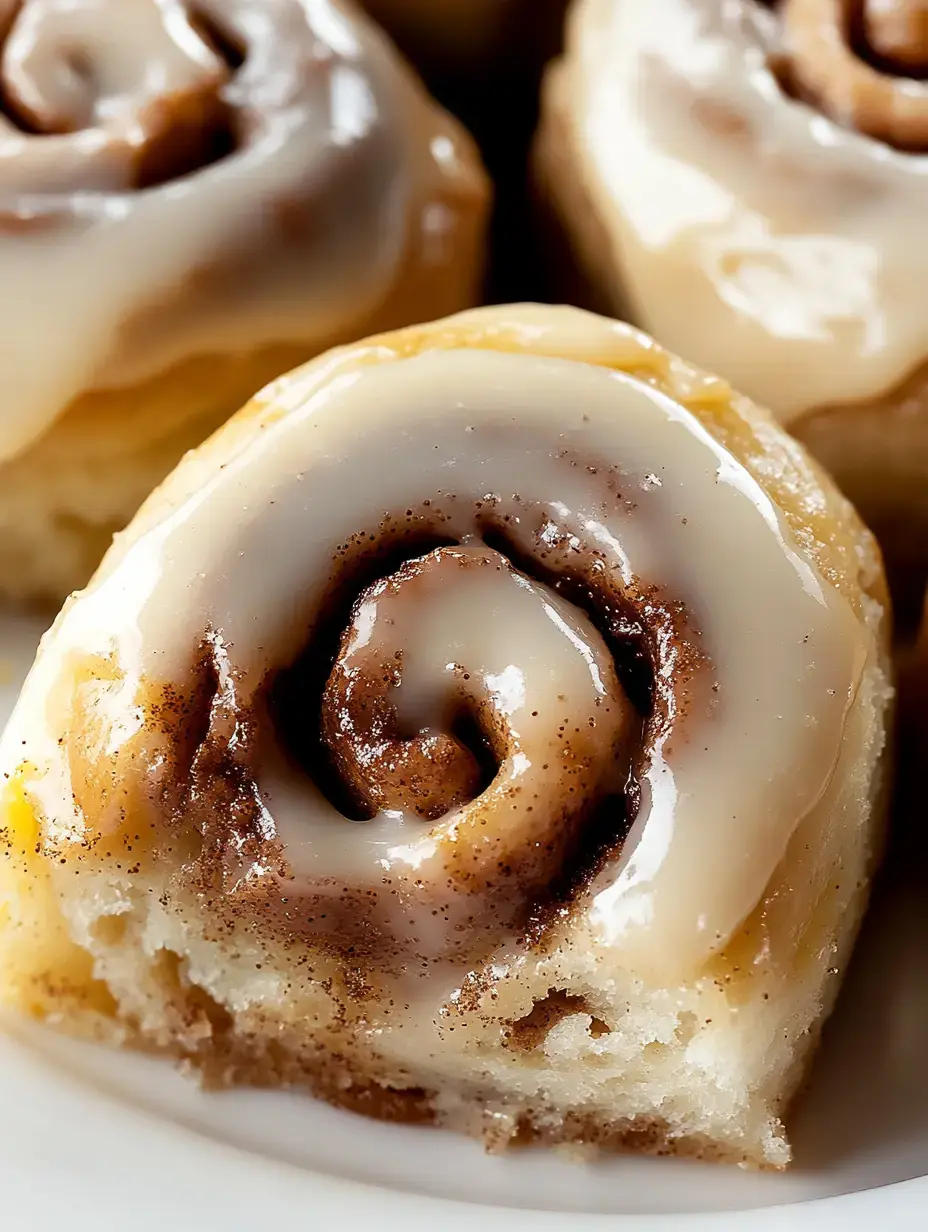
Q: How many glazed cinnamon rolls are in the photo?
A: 3